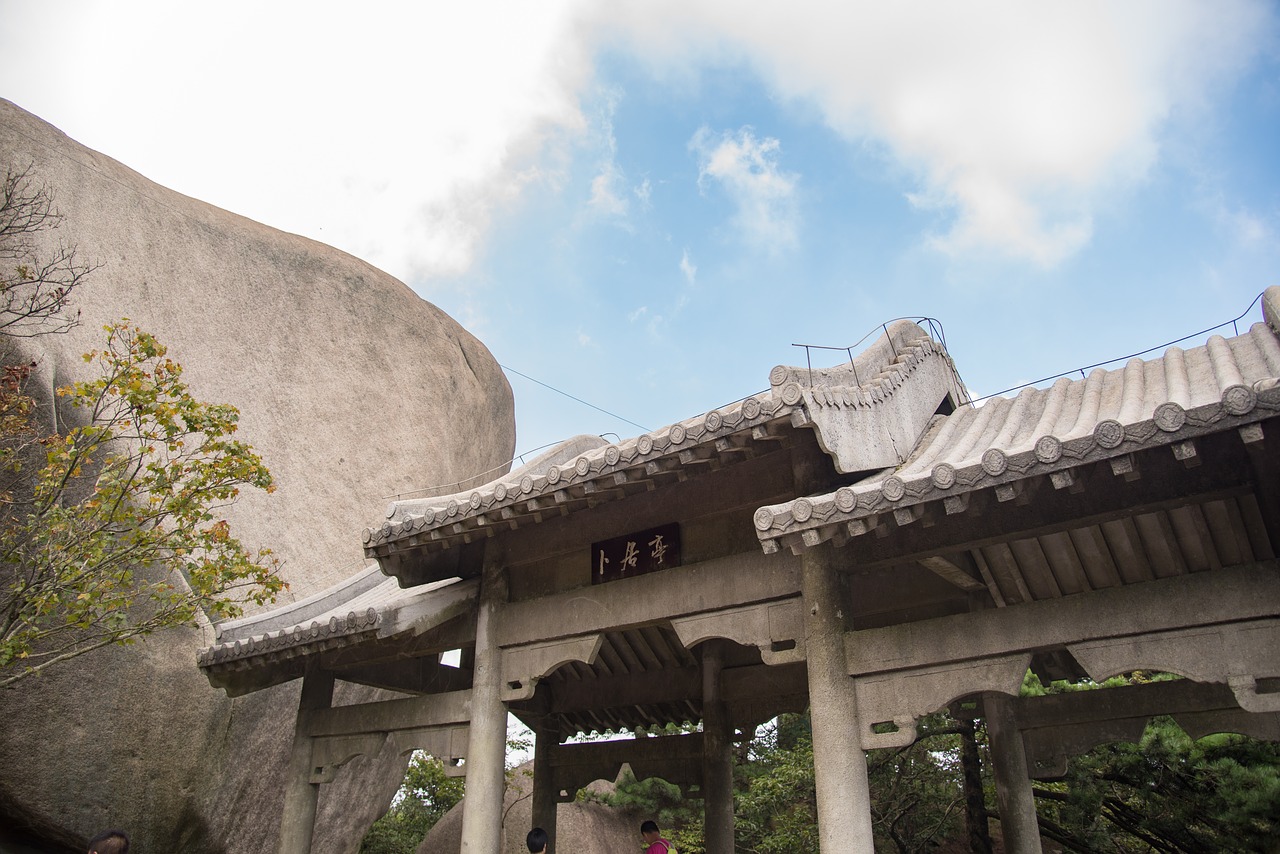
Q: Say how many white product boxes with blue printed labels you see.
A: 0